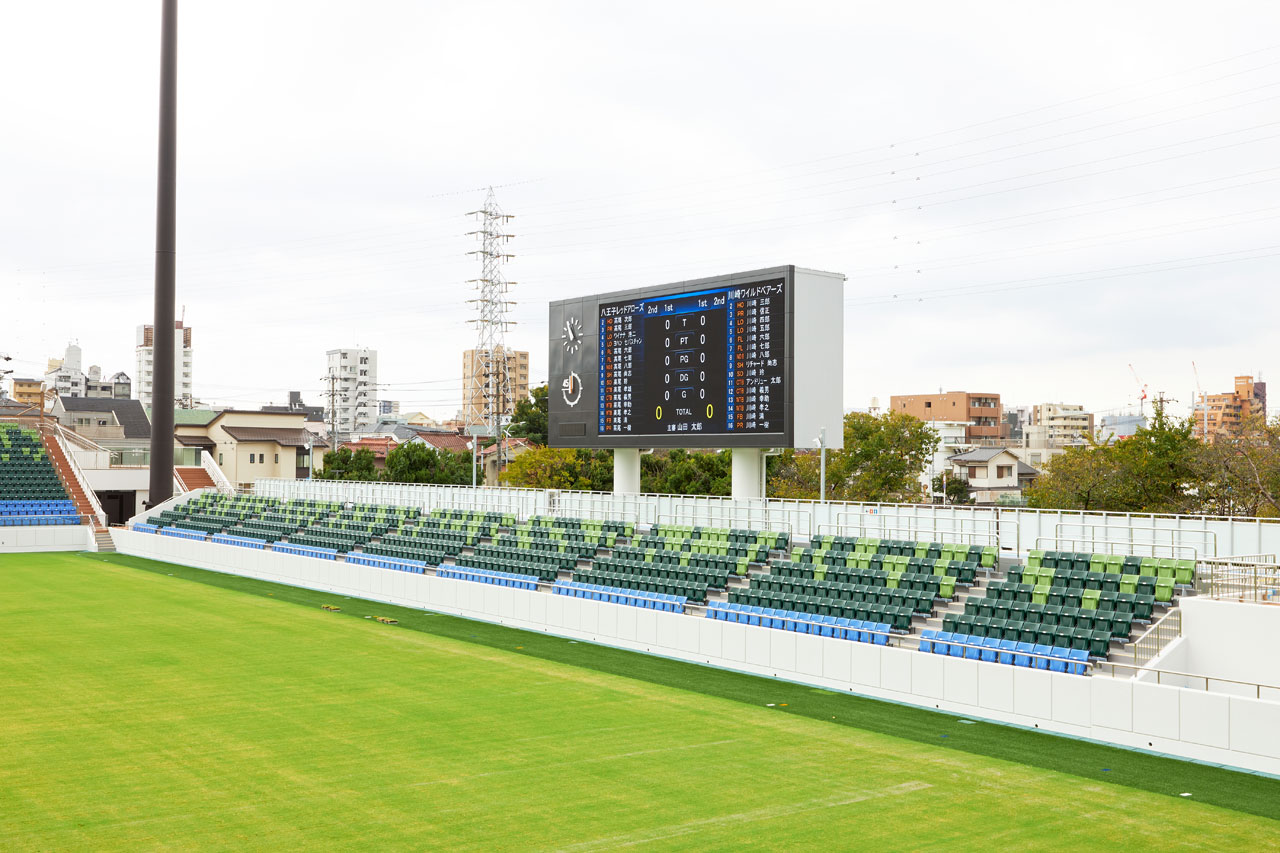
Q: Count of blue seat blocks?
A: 10